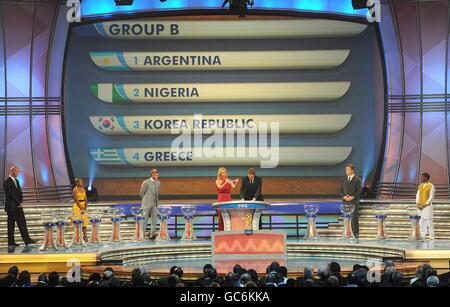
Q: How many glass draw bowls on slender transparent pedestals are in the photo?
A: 12